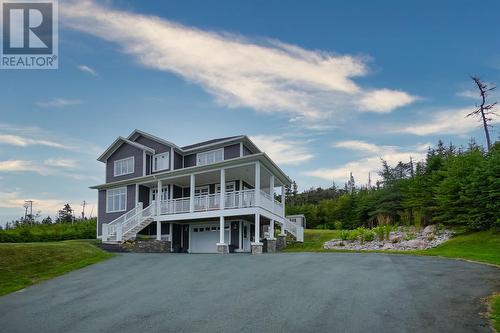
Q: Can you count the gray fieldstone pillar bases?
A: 4